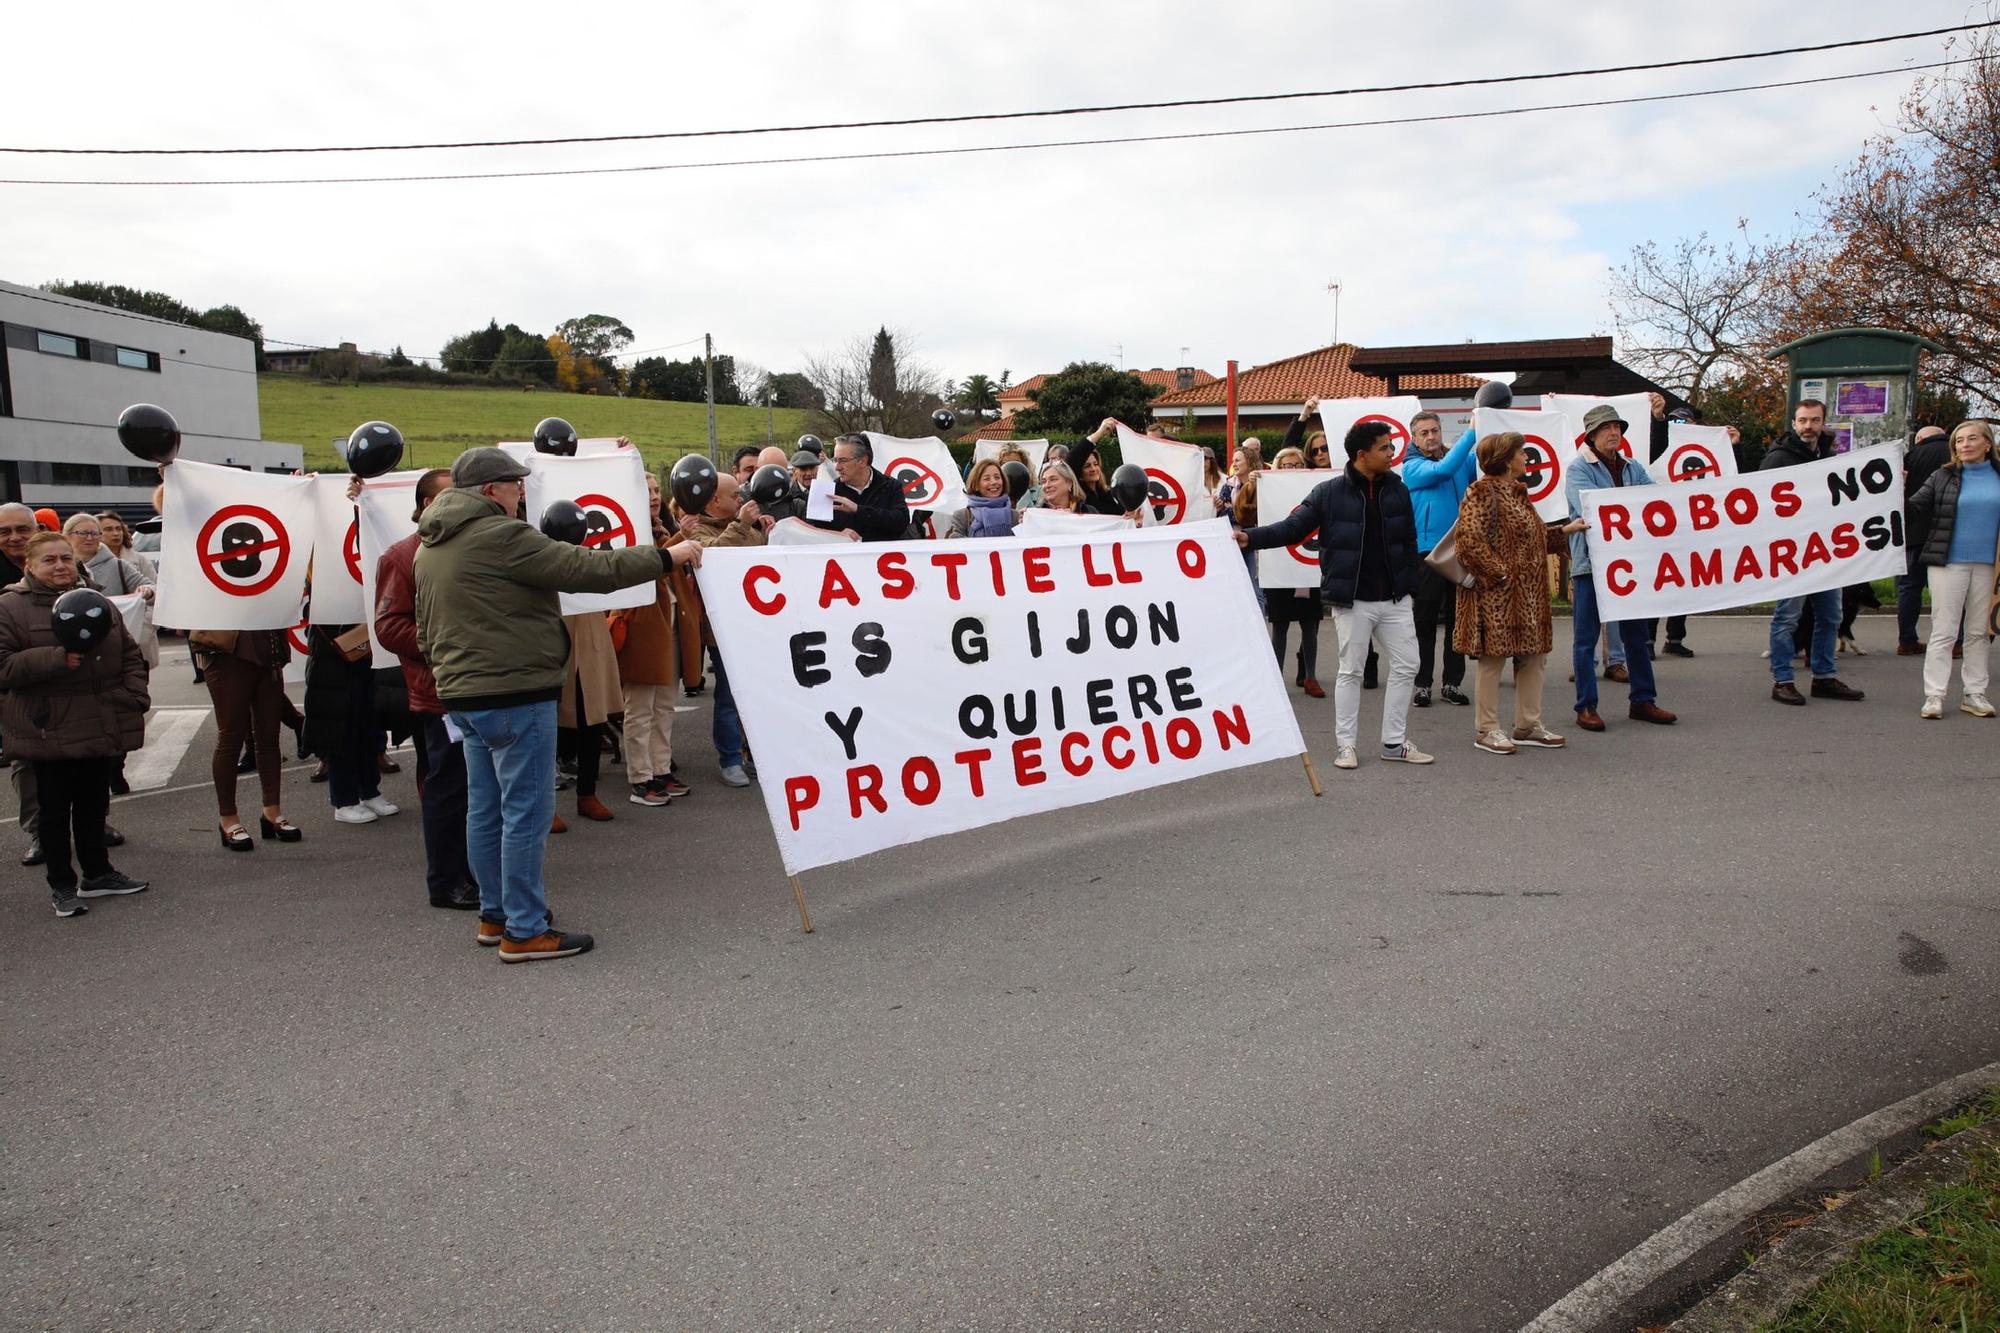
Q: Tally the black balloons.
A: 12